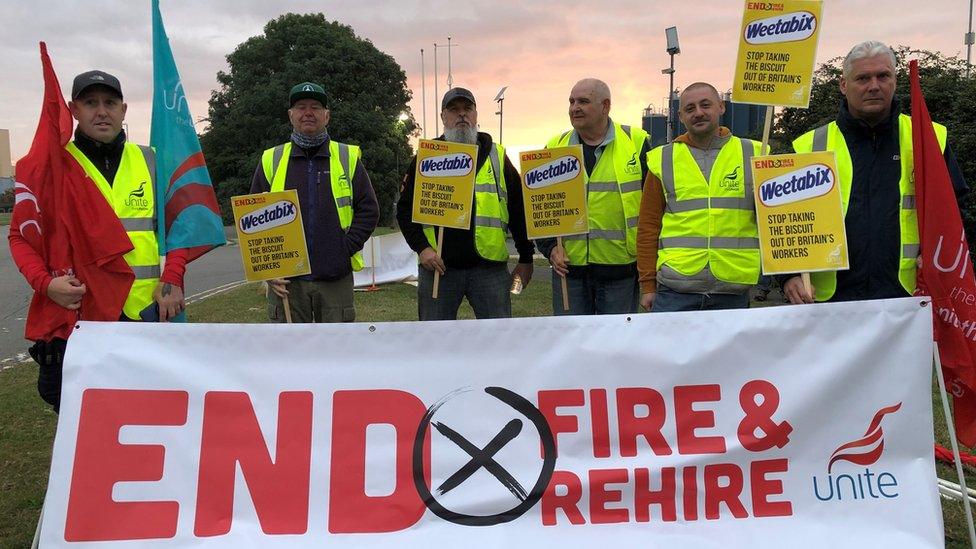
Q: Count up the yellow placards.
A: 5